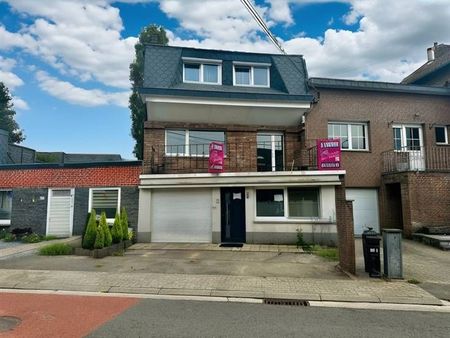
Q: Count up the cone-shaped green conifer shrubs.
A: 5